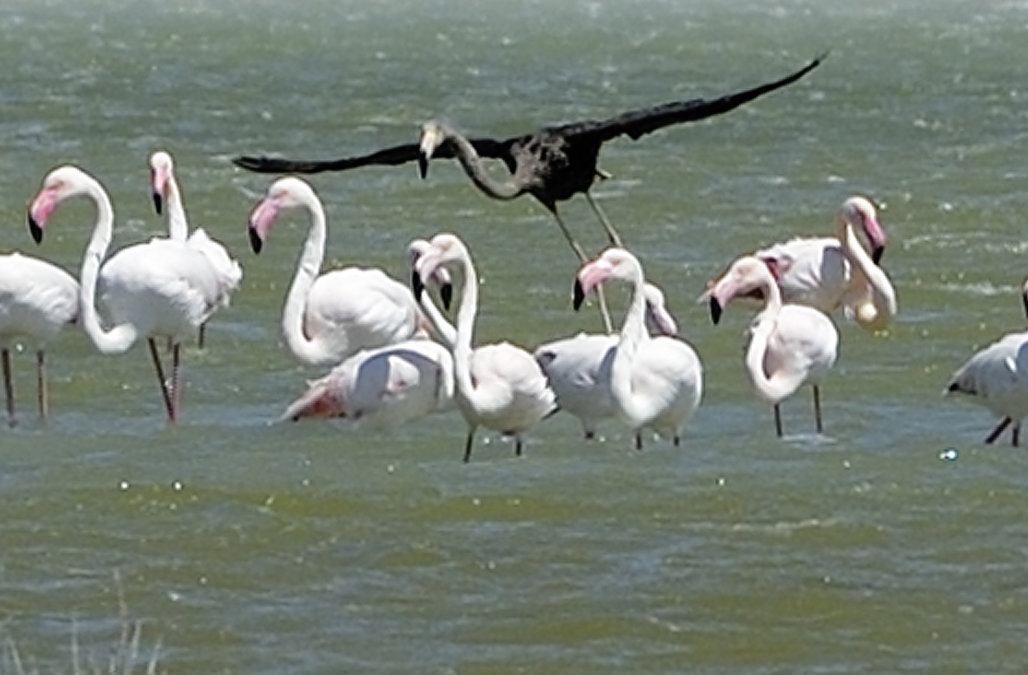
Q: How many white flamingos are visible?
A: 11